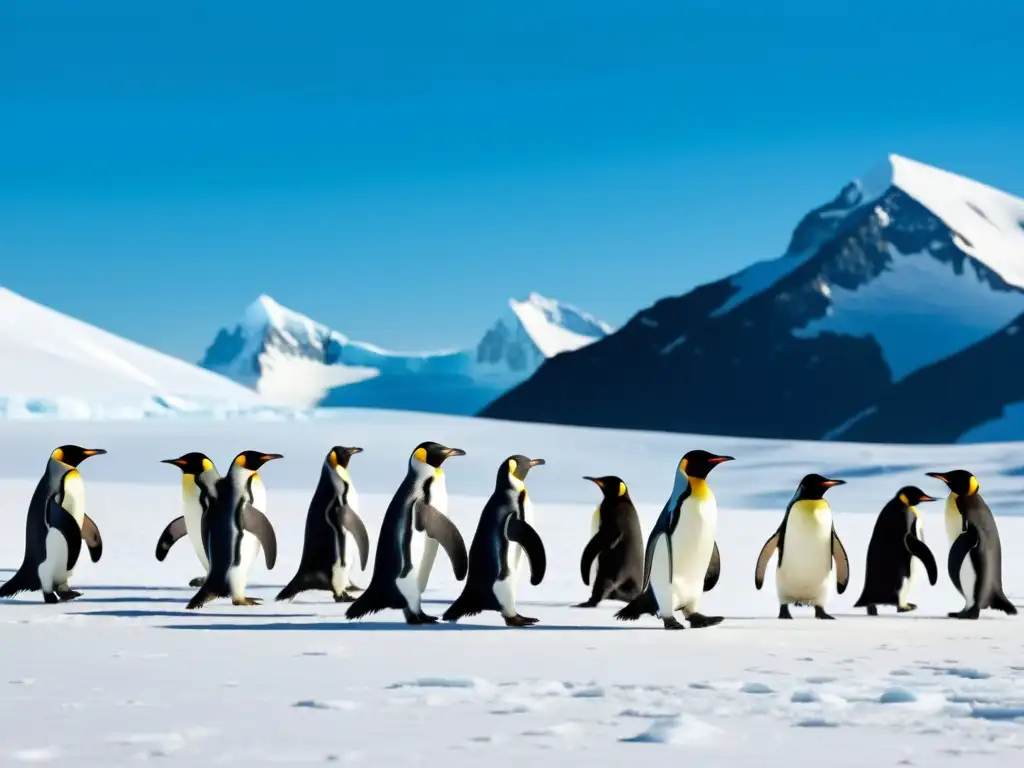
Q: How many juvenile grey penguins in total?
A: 0